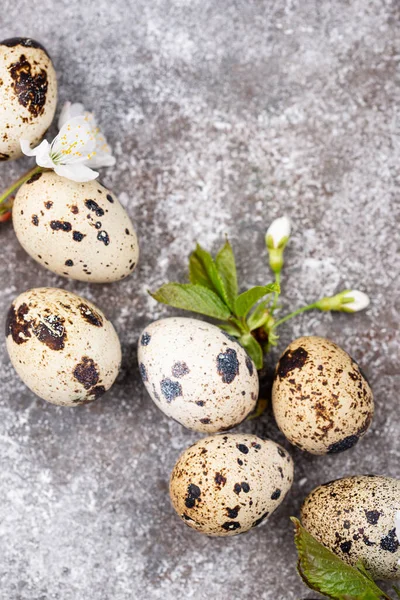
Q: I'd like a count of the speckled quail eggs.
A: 7